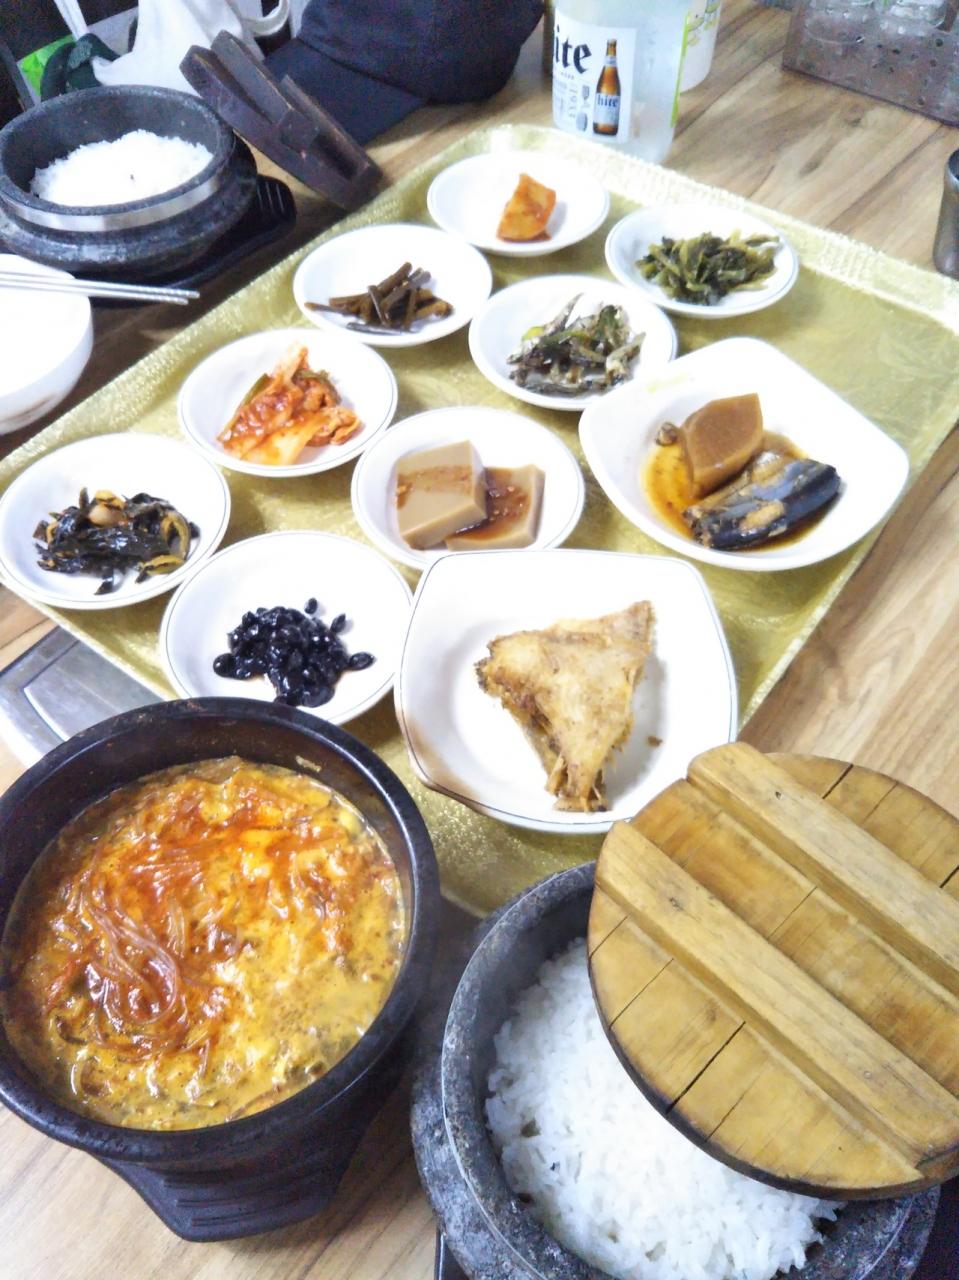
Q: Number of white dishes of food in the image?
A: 10